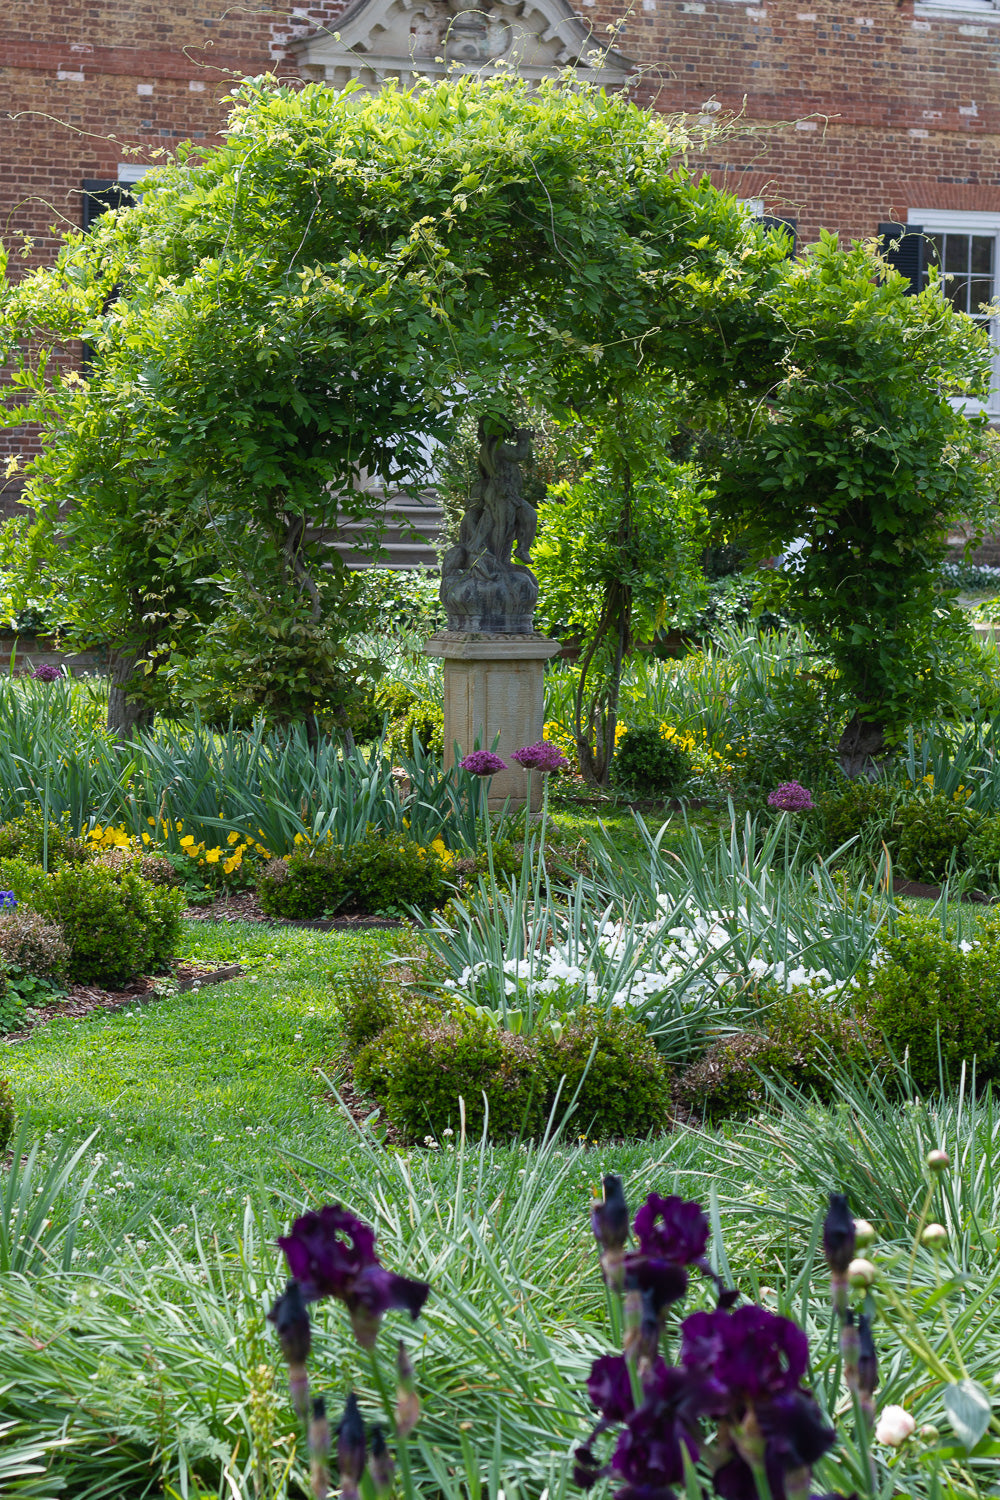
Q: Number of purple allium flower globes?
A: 5